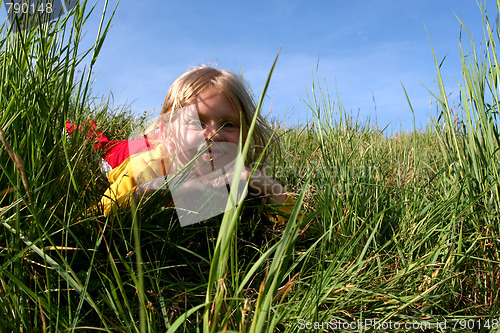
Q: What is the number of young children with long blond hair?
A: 1